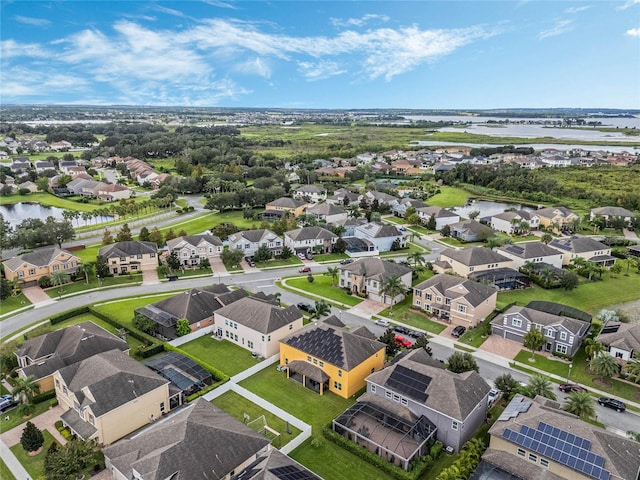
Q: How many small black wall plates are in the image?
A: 0